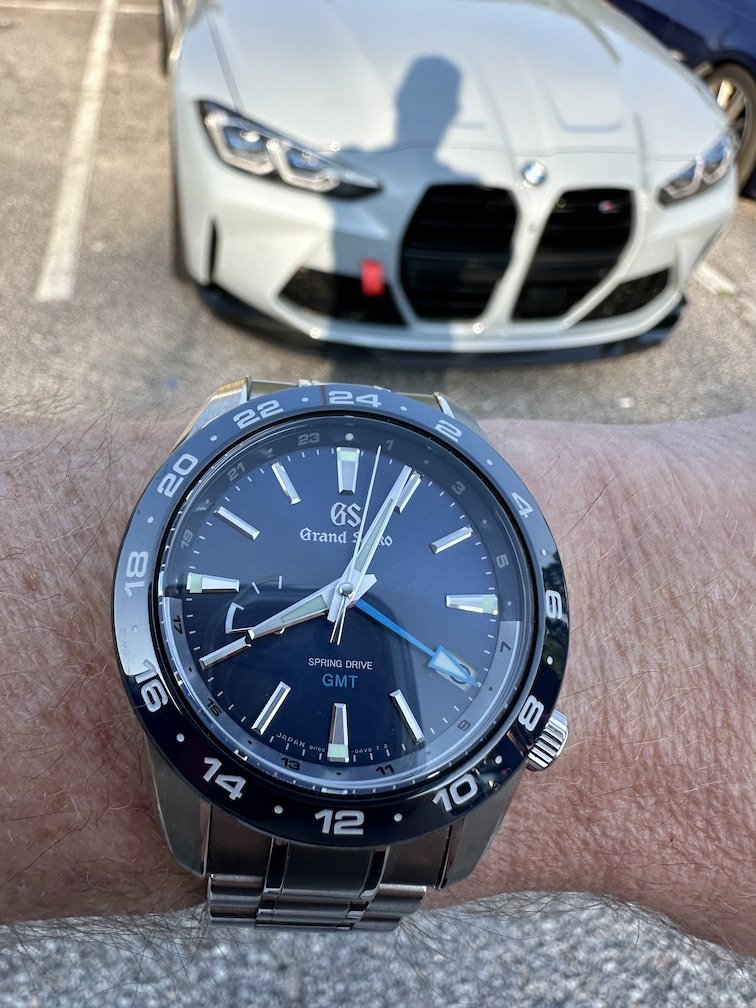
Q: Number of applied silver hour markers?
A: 11